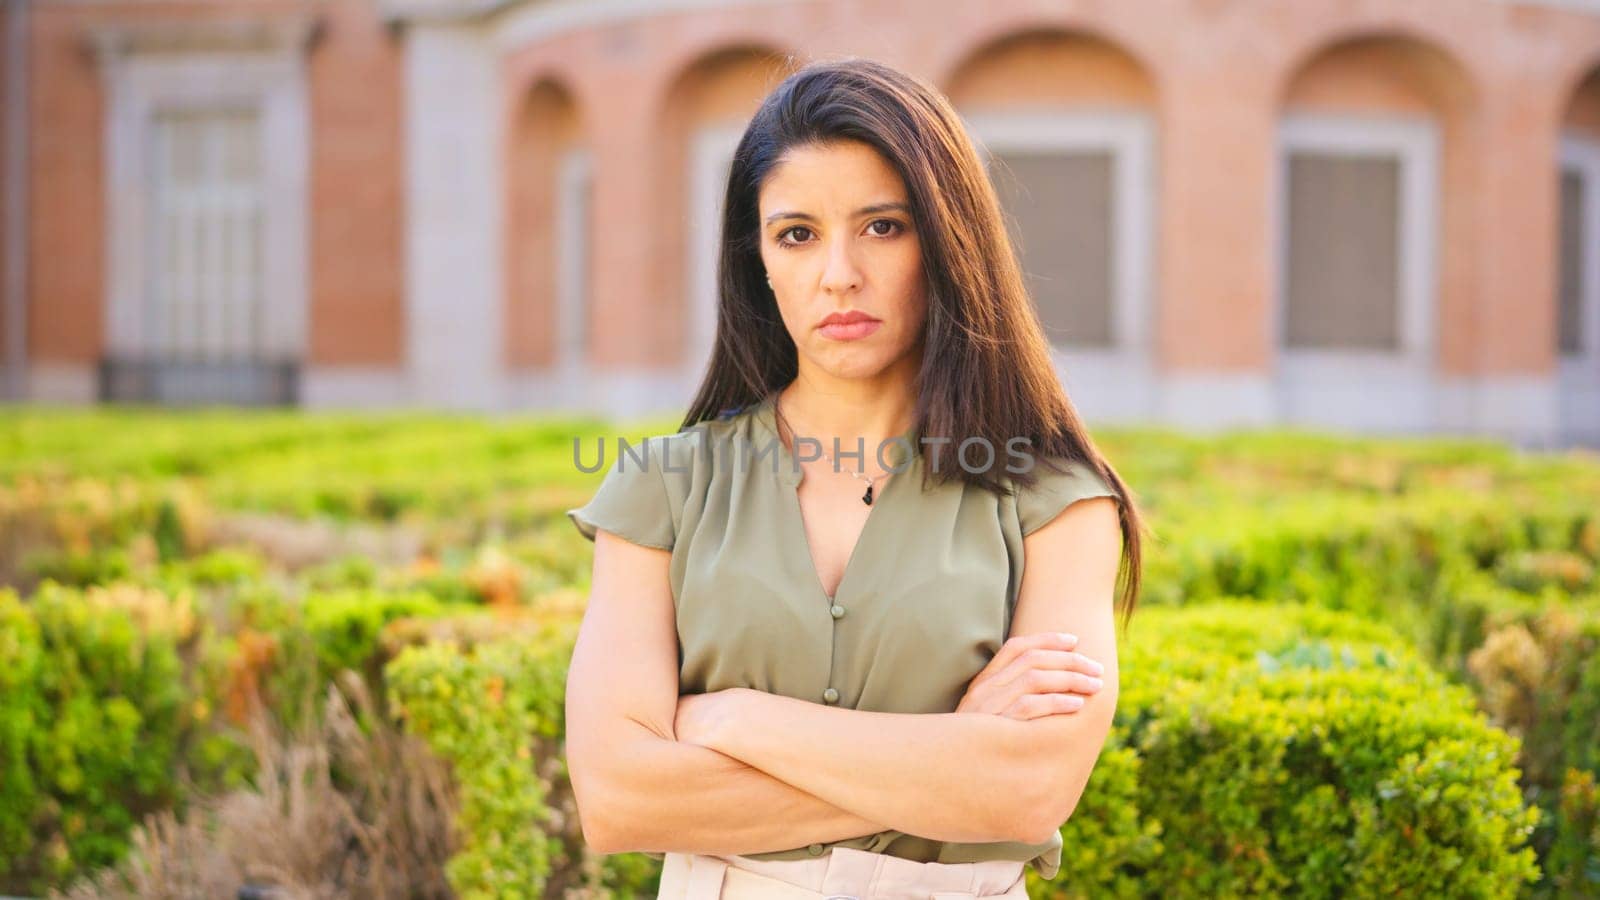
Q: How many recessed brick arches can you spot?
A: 5